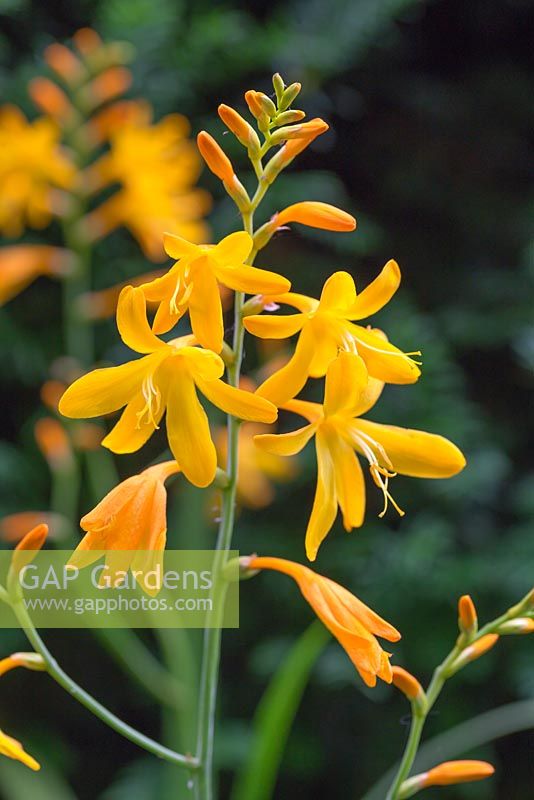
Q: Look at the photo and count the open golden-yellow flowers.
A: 4